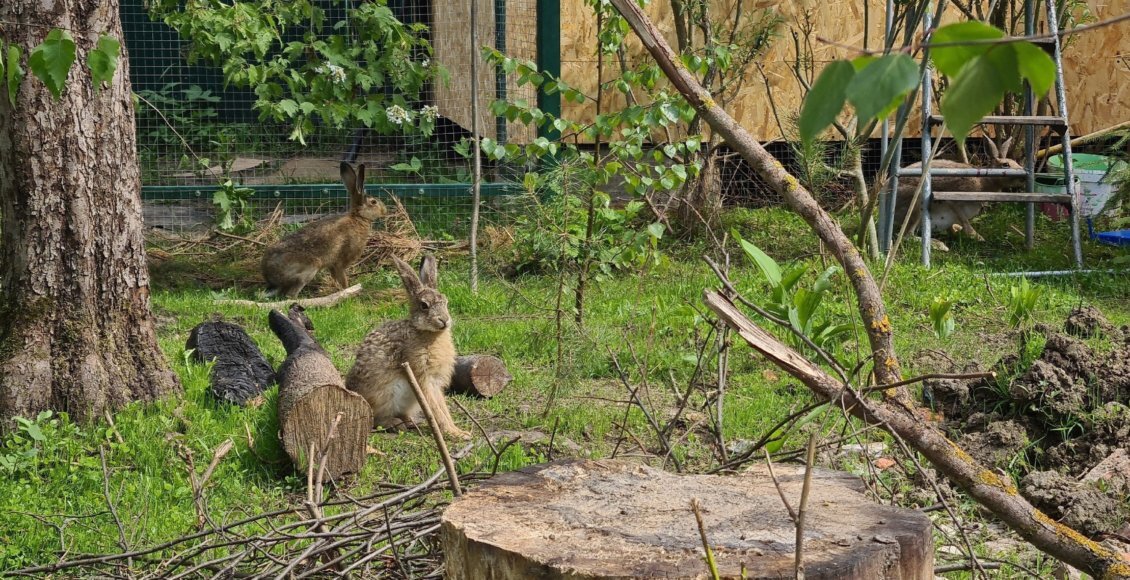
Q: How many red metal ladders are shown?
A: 0